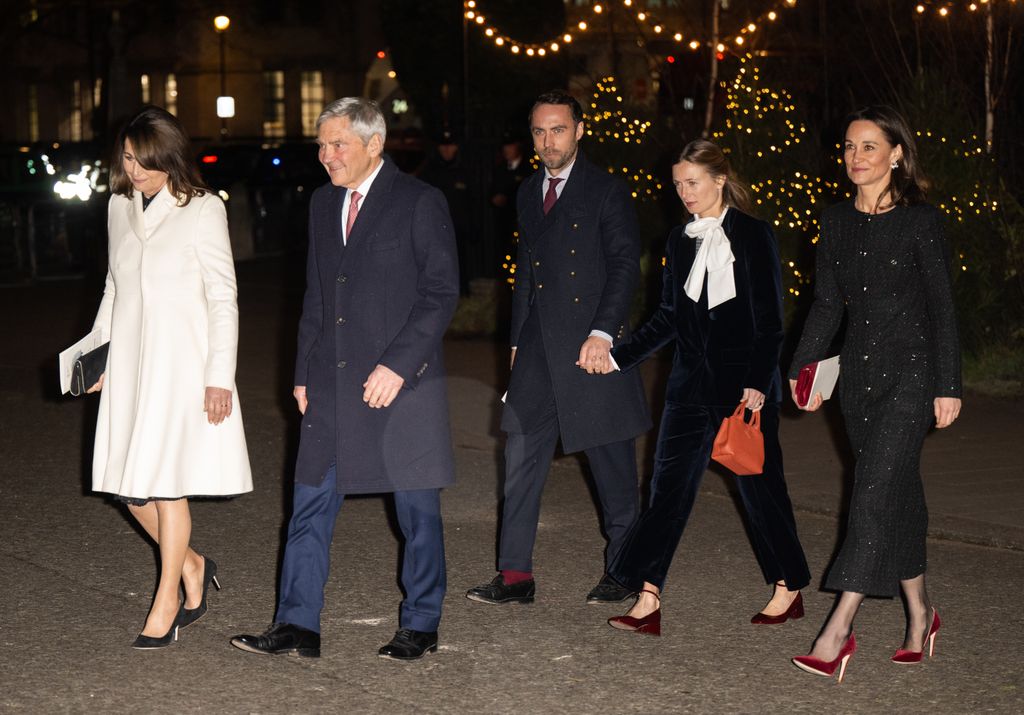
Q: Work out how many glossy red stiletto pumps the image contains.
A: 2